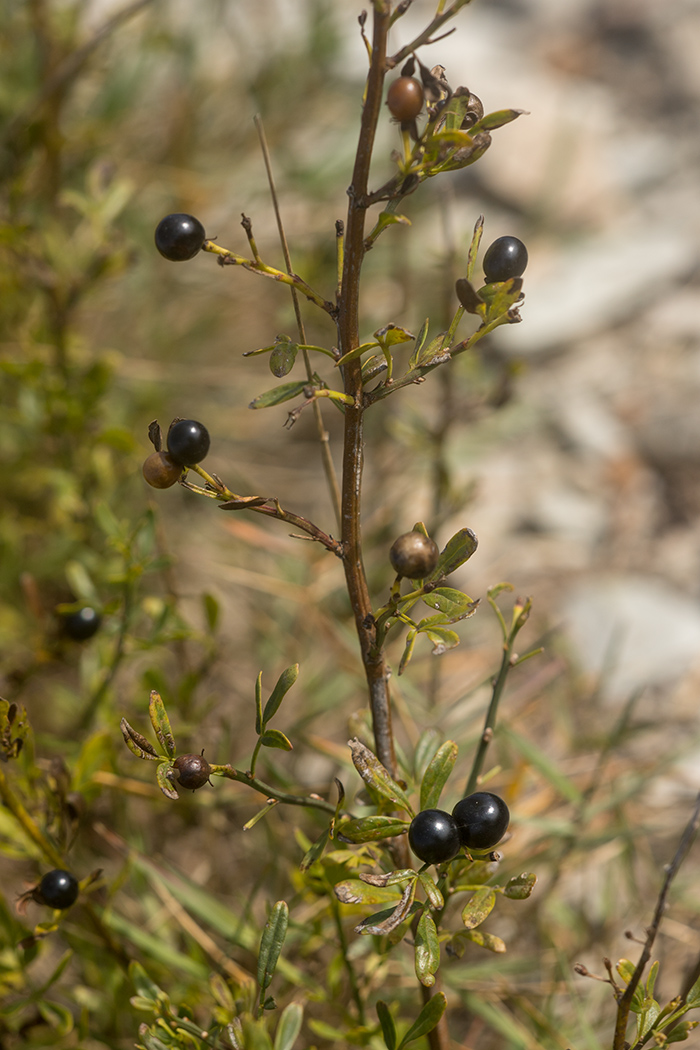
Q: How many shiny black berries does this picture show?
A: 7